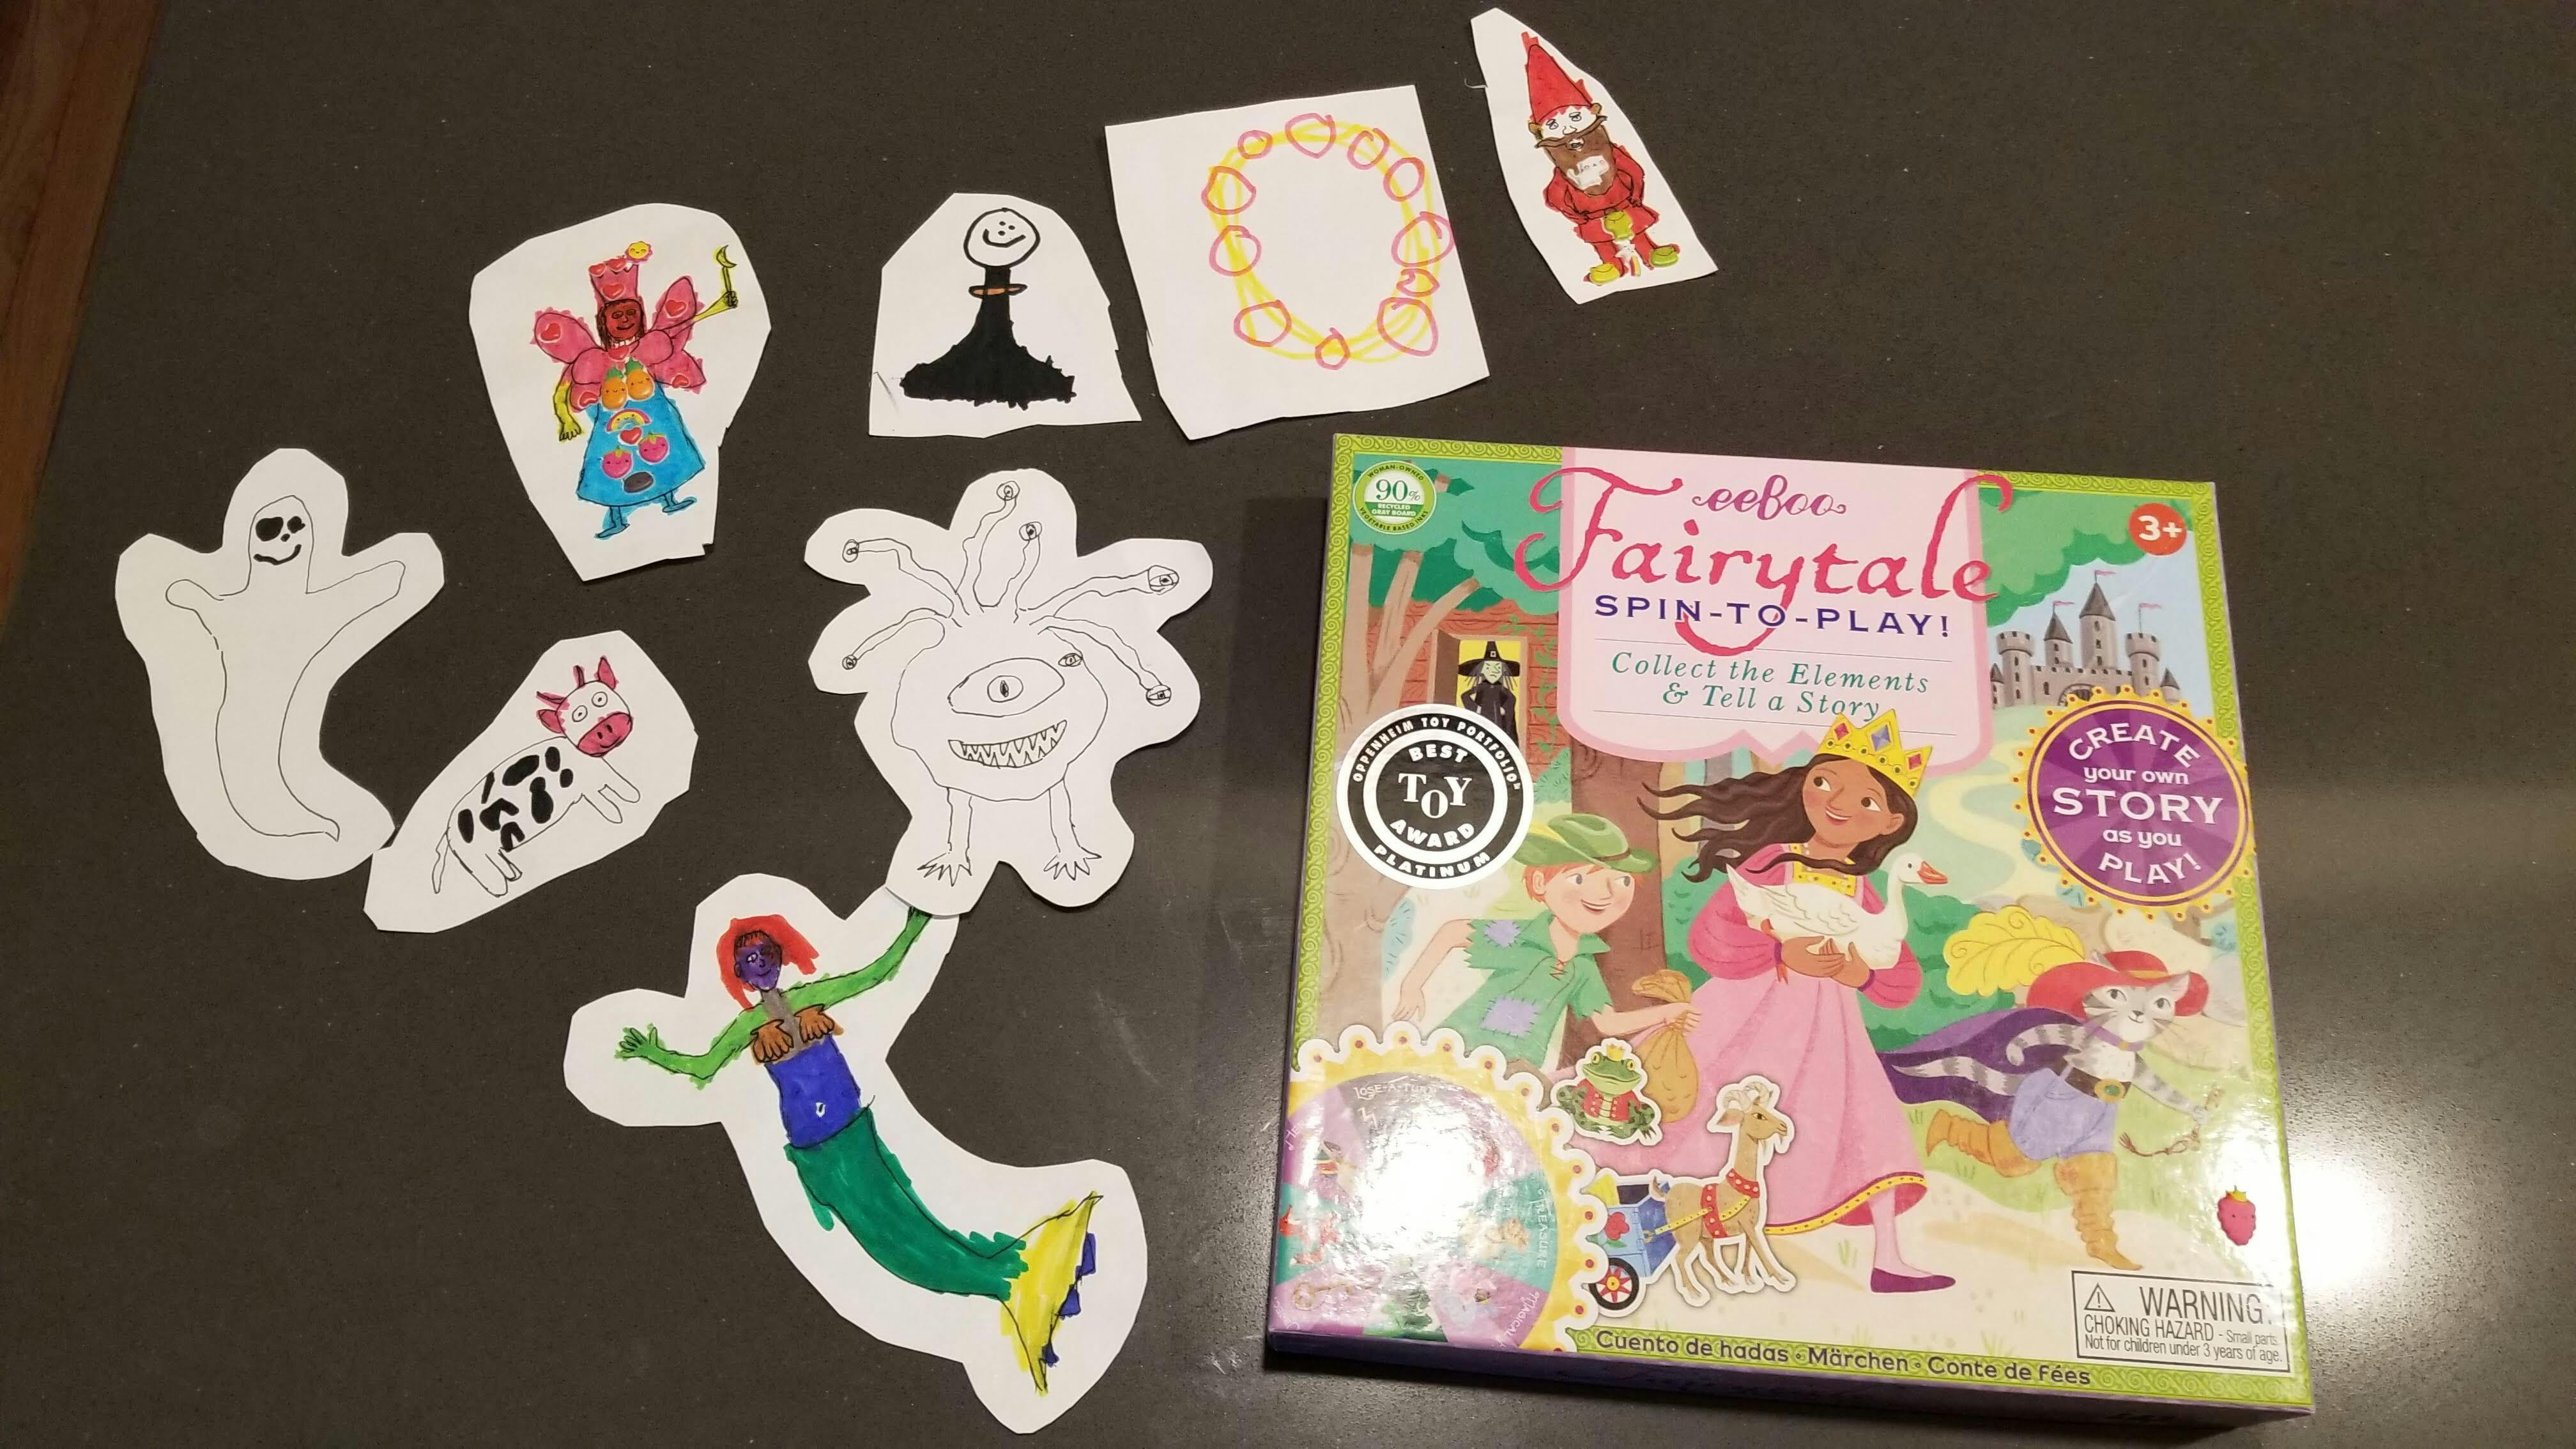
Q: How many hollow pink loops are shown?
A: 11